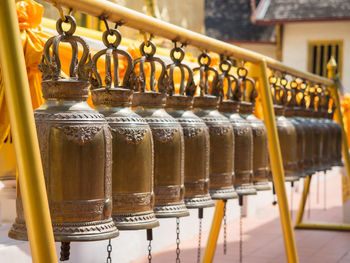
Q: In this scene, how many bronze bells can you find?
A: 14